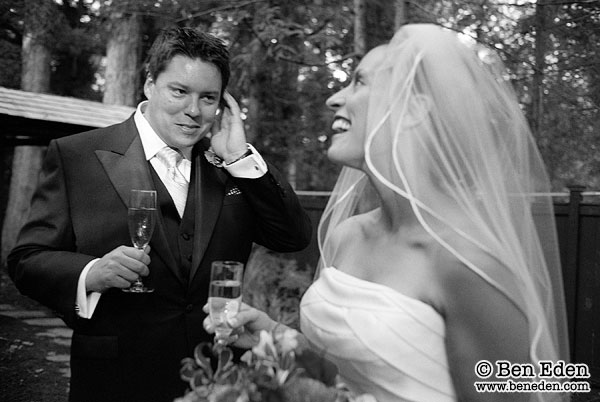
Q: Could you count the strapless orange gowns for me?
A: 0